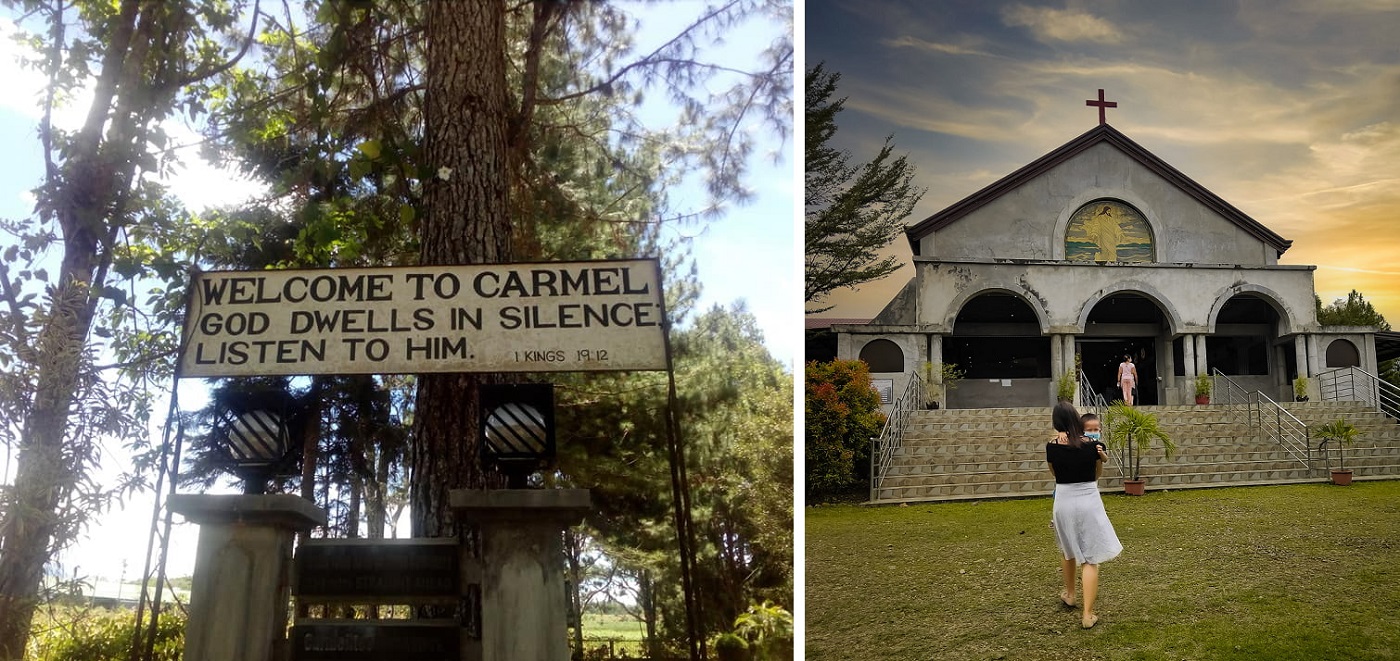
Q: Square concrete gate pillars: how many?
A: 2